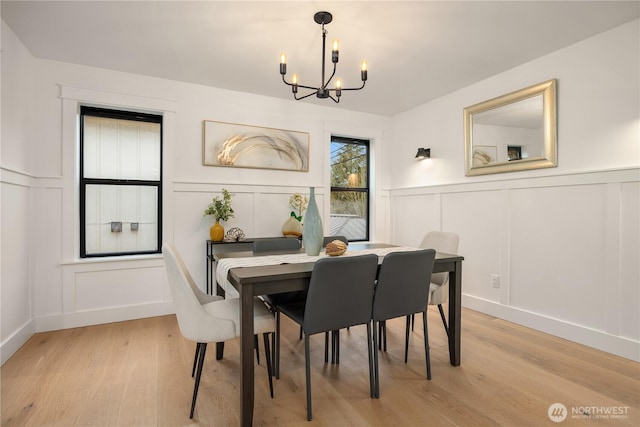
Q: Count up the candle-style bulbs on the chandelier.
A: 5